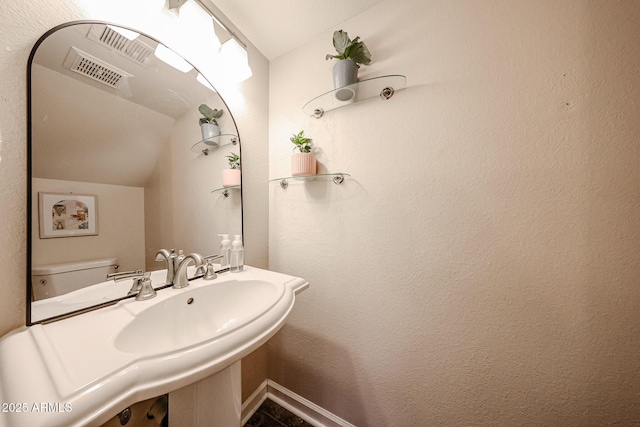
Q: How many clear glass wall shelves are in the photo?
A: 2